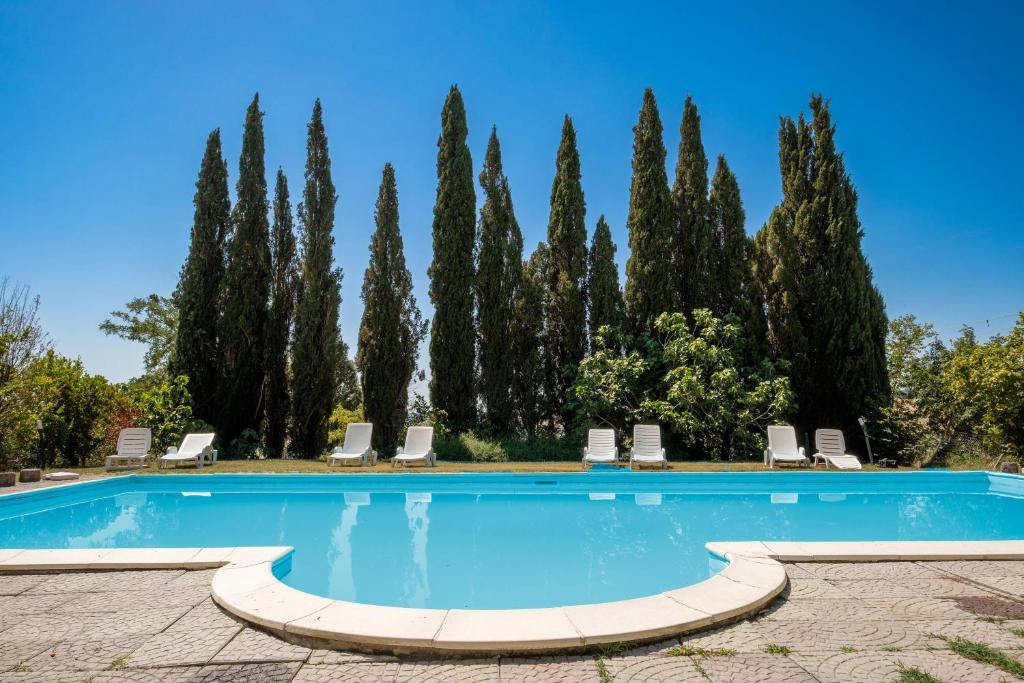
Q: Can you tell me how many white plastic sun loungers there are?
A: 8